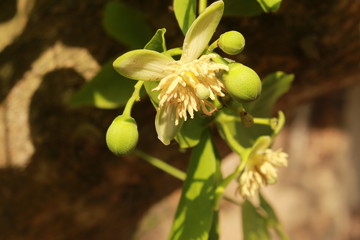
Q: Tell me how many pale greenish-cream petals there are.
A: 3